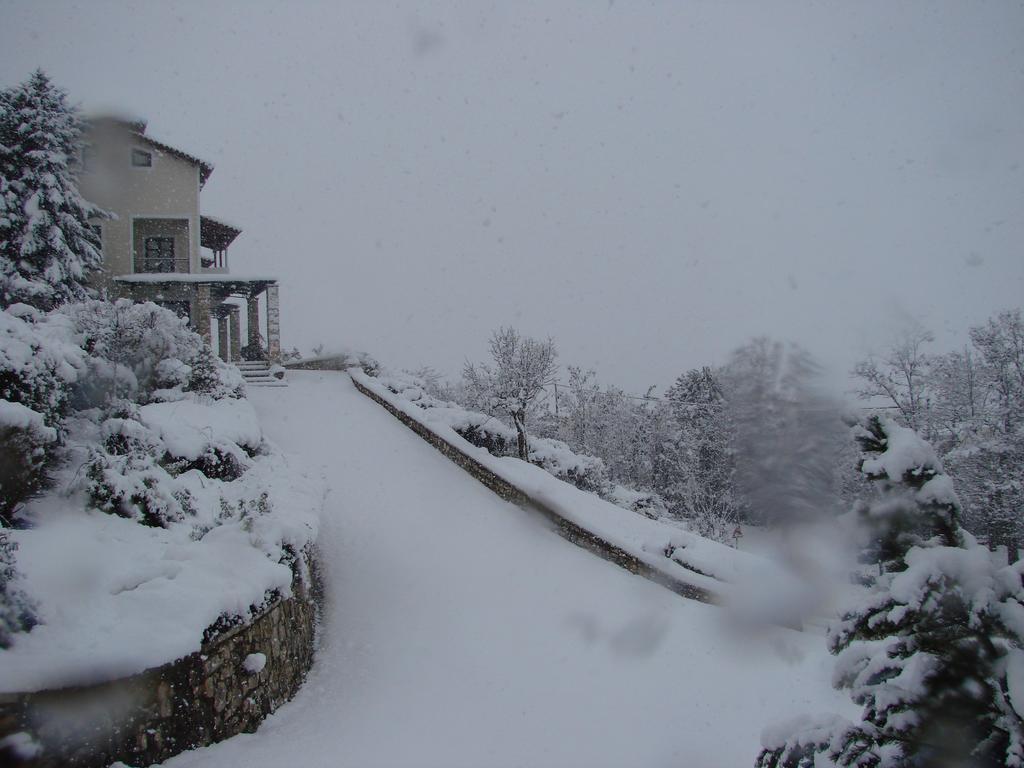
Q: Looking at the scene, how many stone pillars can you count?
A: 5